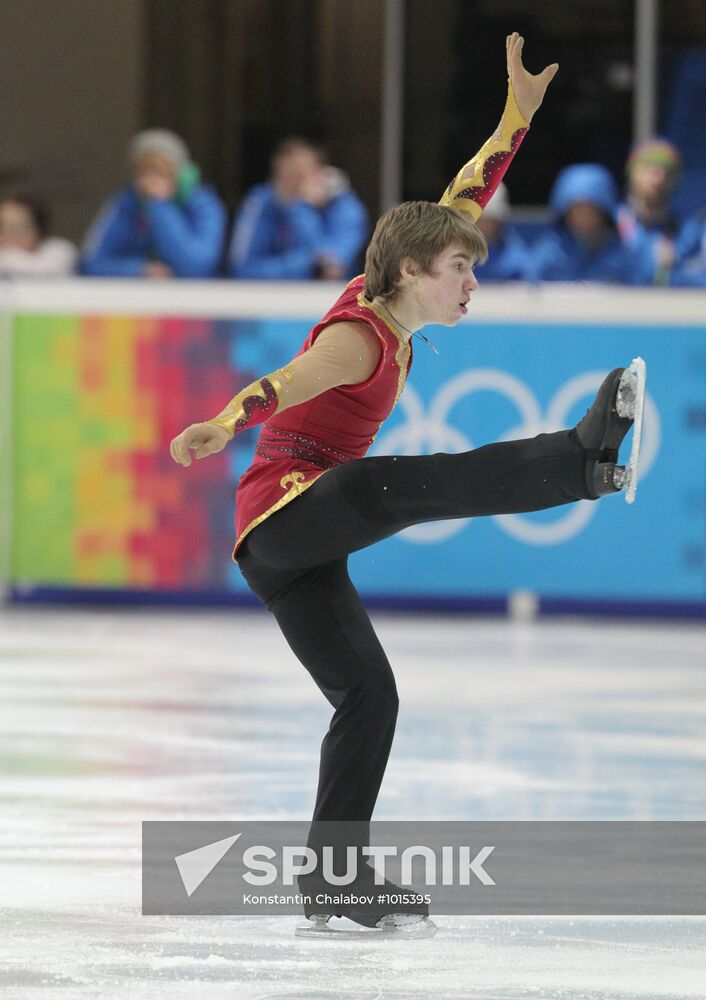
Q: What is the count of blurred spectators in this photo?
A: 6